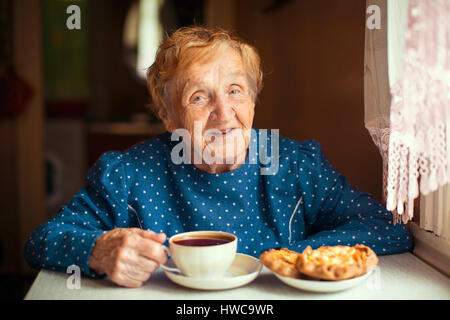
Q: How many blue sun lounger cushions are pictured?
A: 0